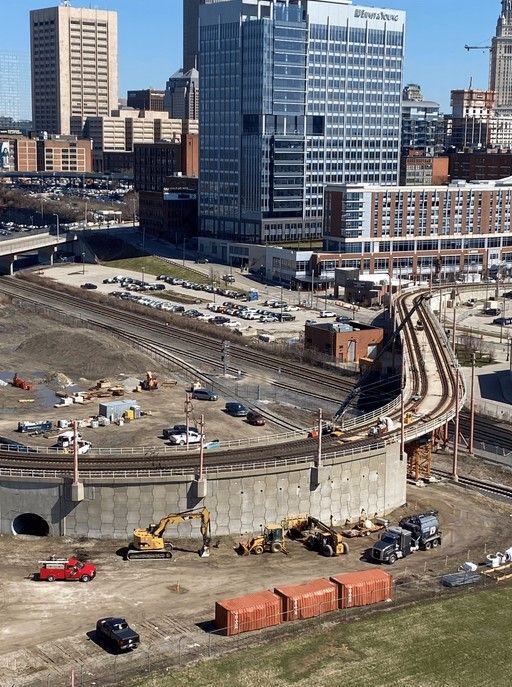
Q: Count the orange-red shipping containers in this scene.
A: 3